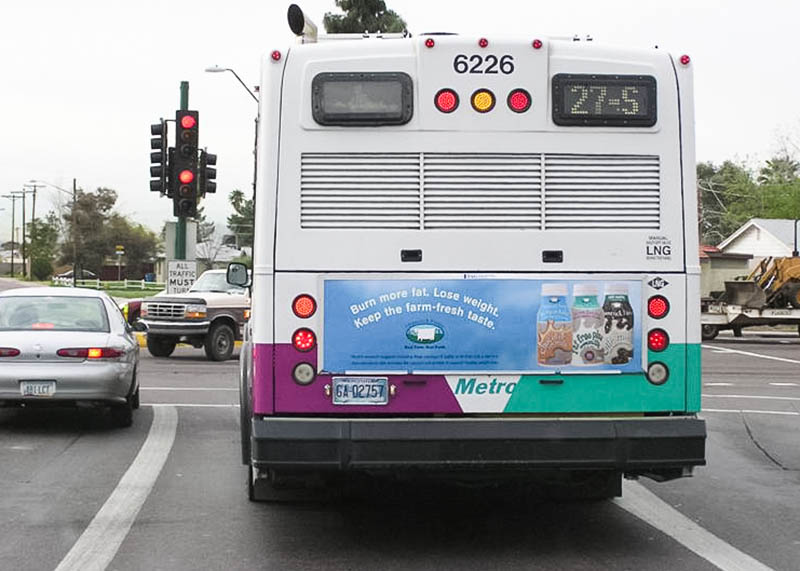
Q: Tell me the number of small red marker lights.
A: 5